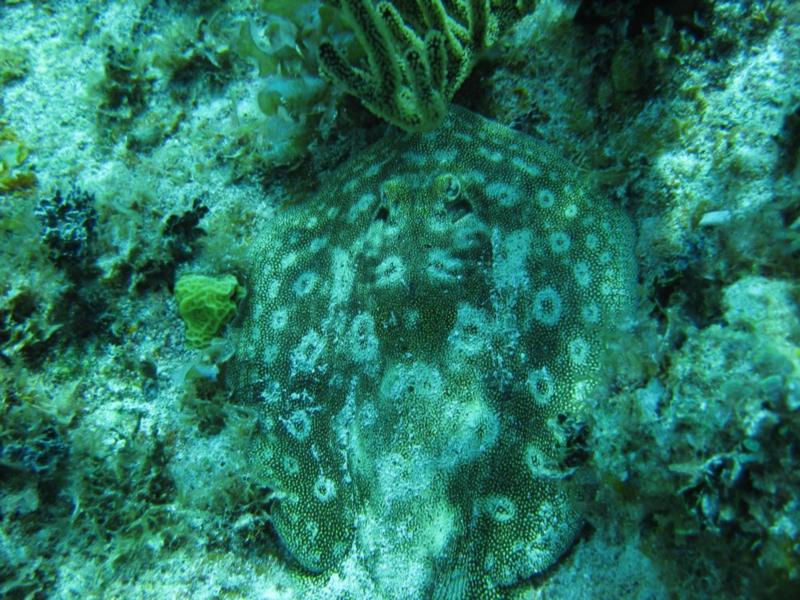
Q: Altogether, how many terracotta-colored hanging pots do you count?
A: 0